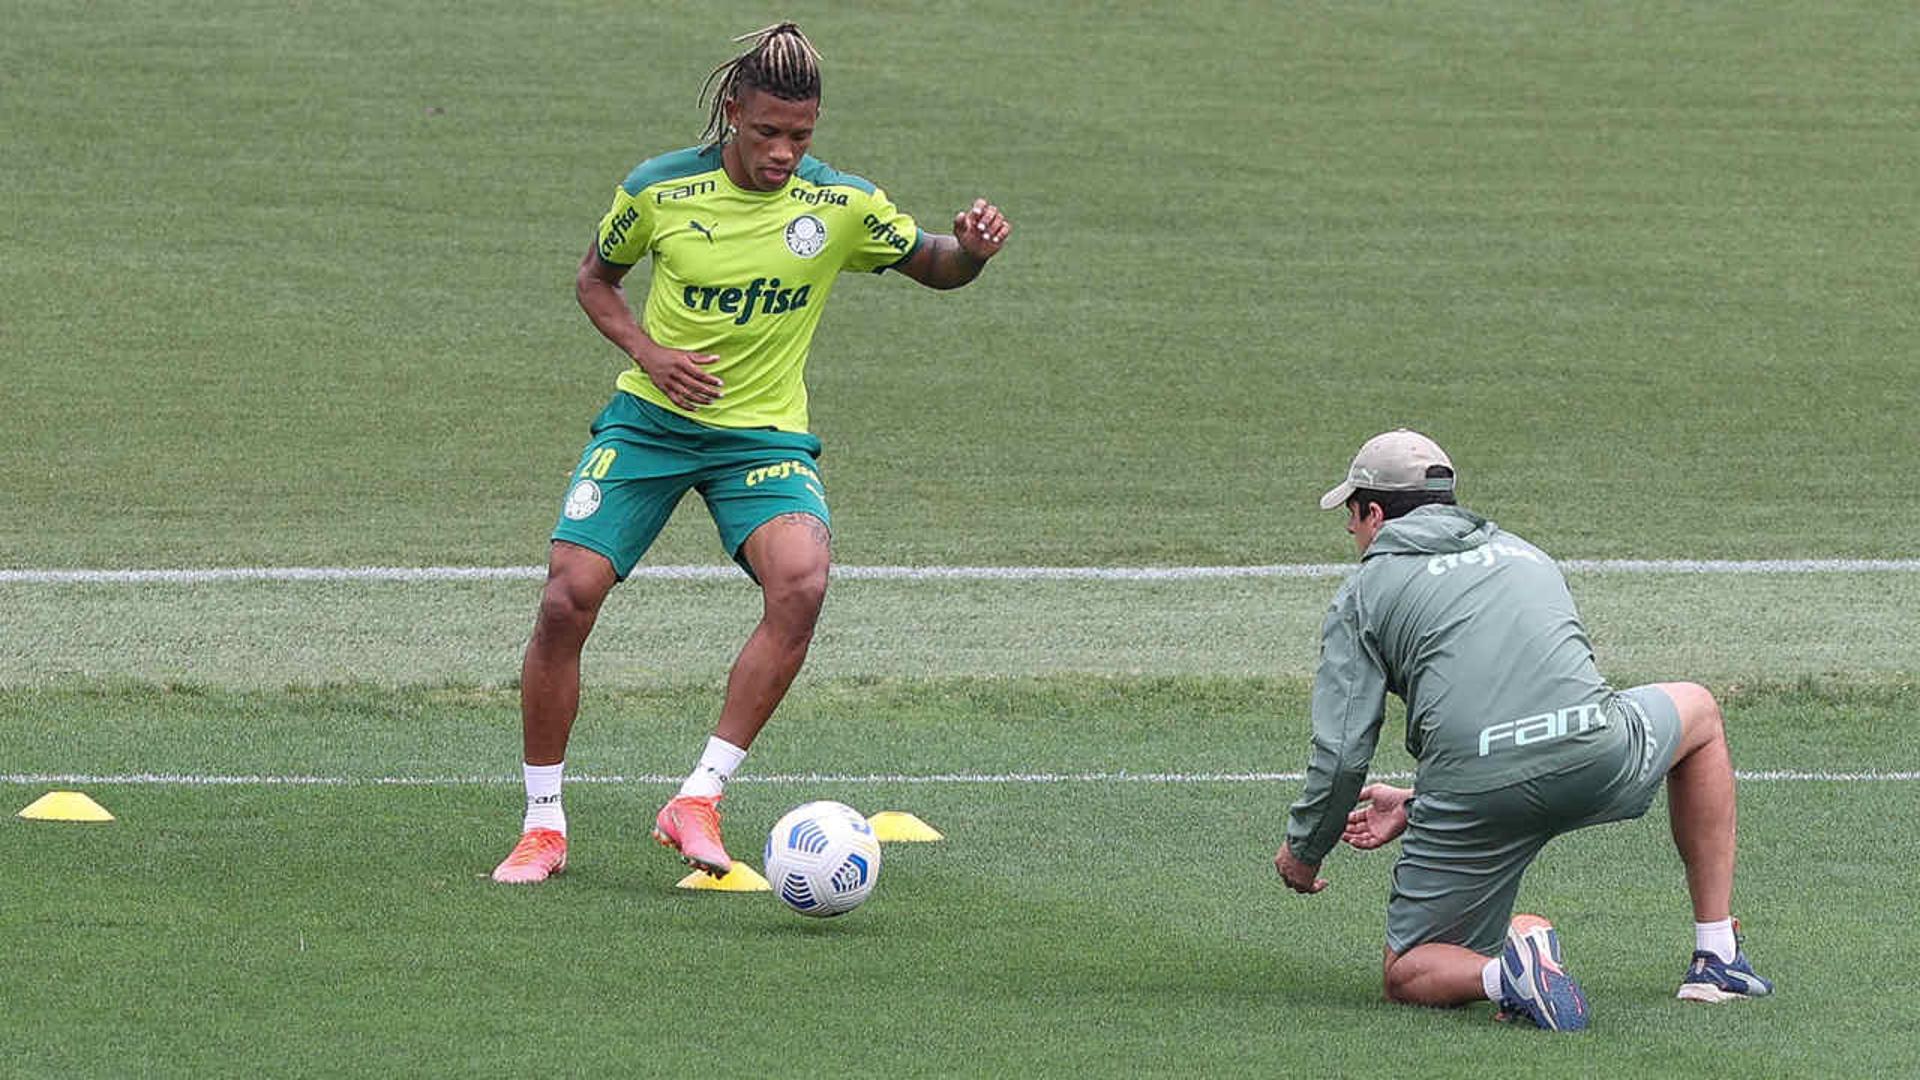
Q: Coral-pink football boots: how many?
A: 2